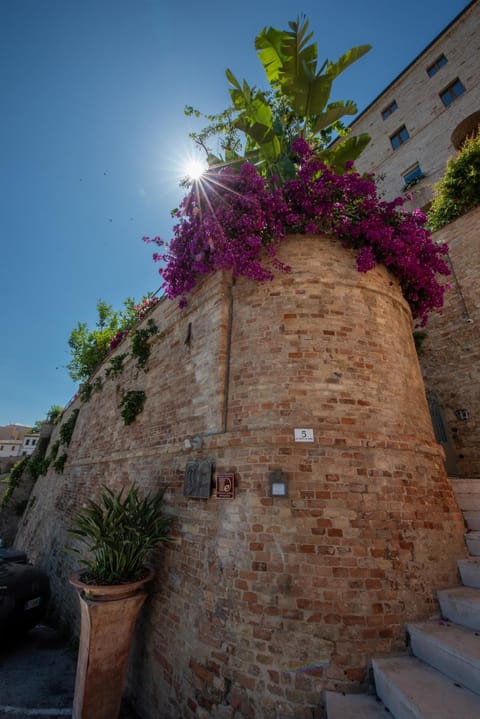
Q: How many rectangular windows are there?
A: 5